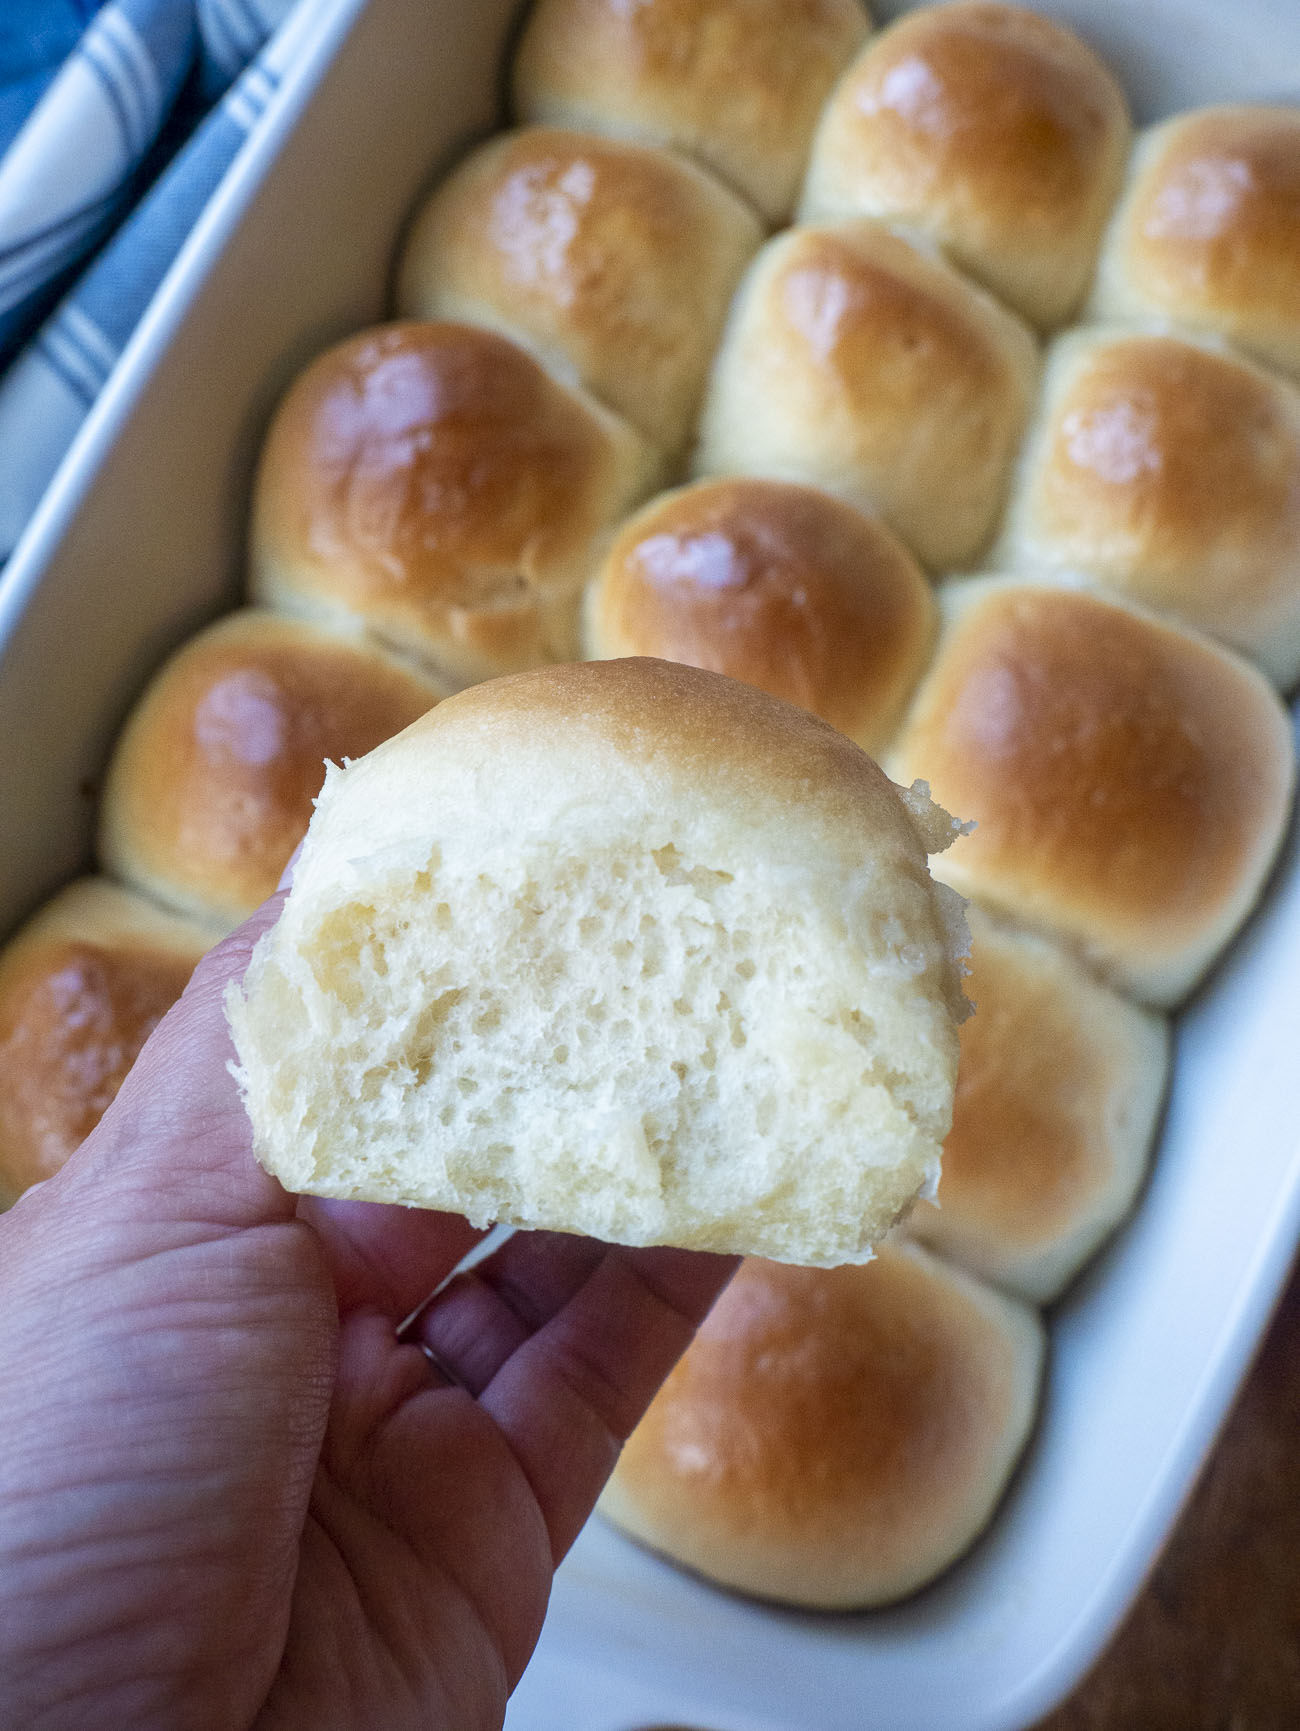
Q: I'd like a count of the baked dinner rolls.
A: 14